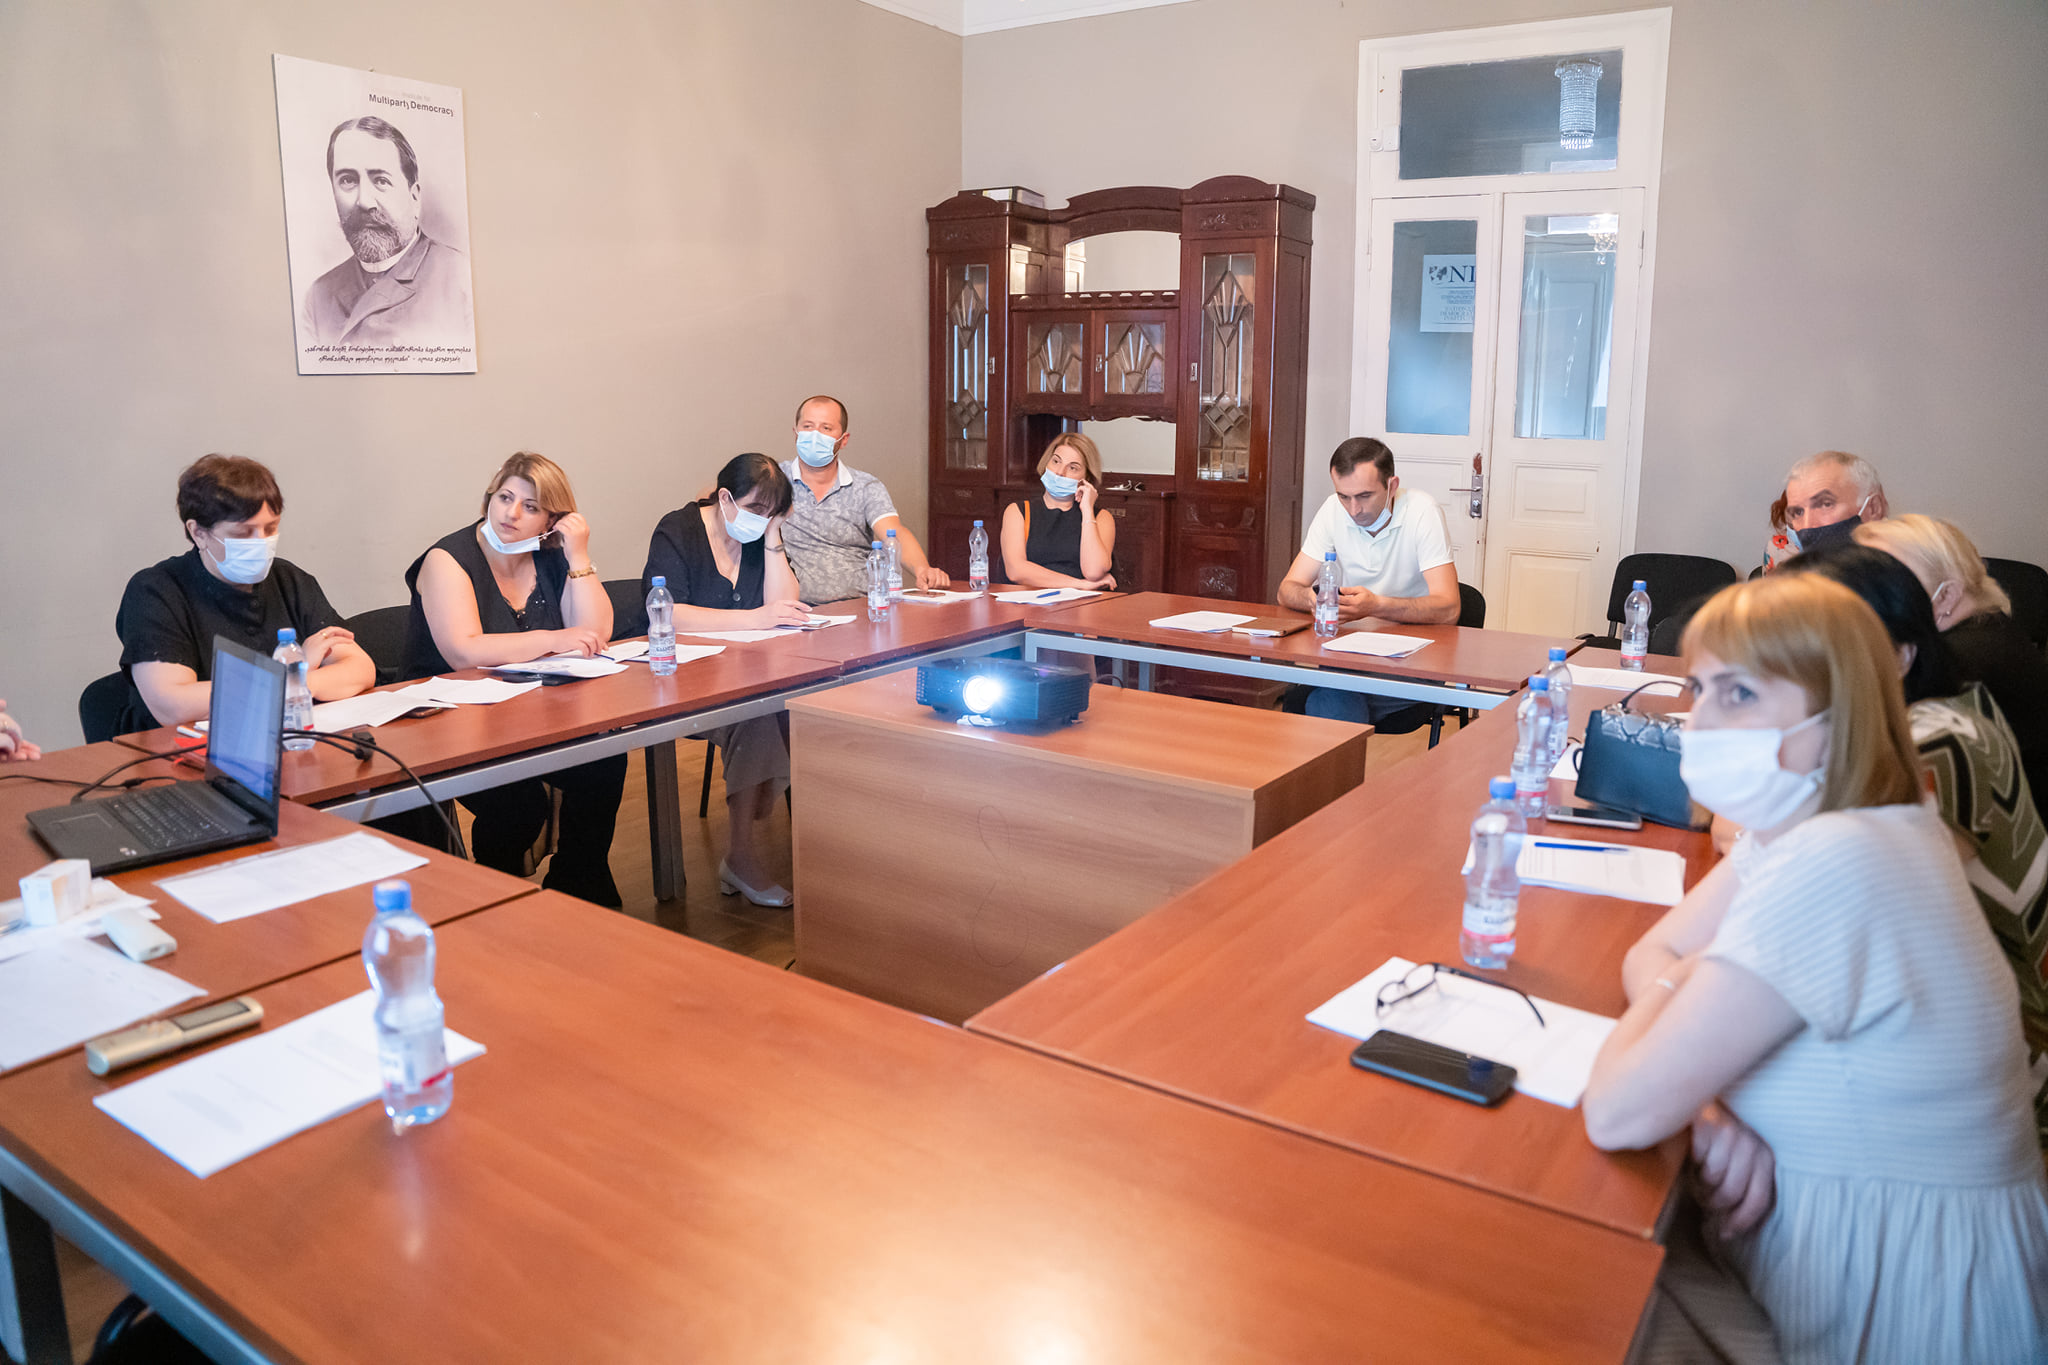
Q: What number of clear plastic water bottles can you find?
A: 11